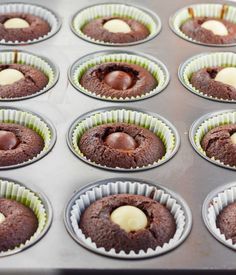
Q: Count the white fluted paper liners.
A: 3